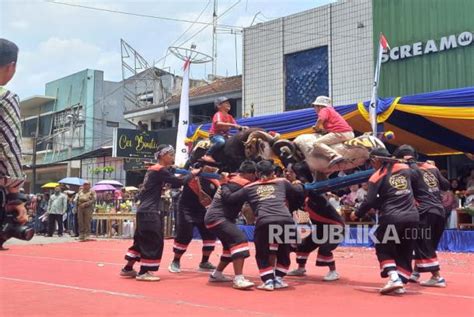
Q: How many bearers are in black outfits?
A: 7